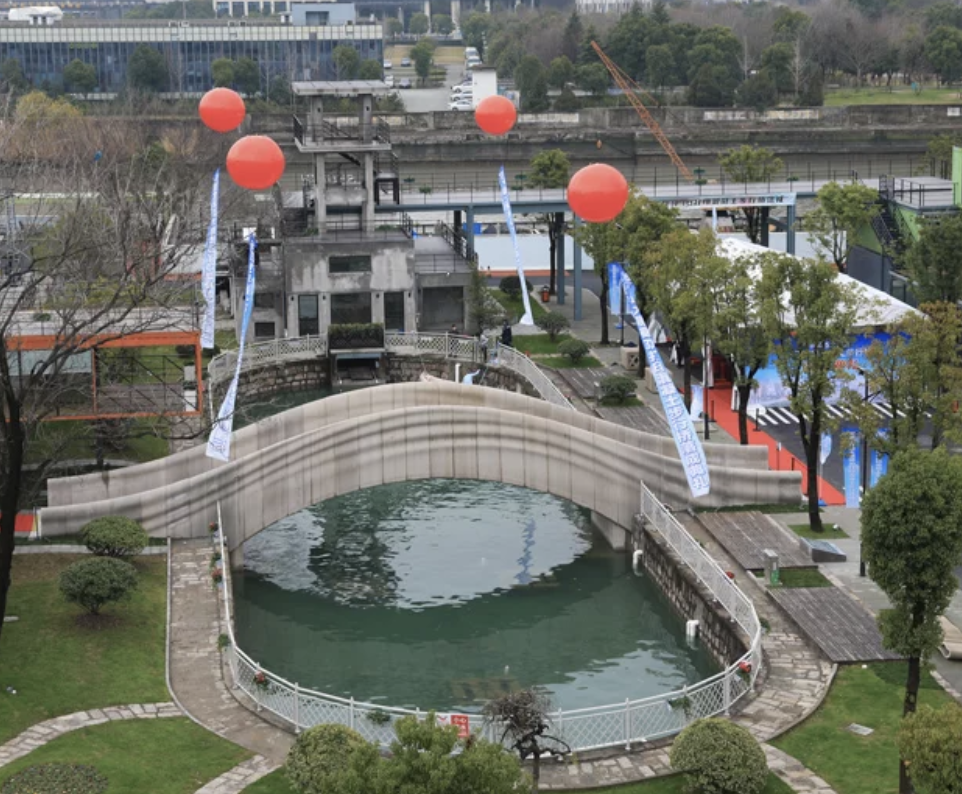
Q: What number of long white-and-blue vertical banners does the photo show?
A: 4